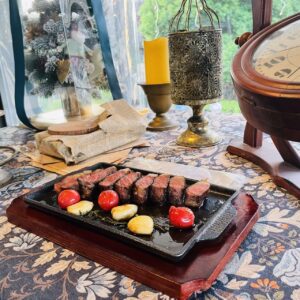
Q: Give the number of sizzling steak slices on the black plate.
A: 8